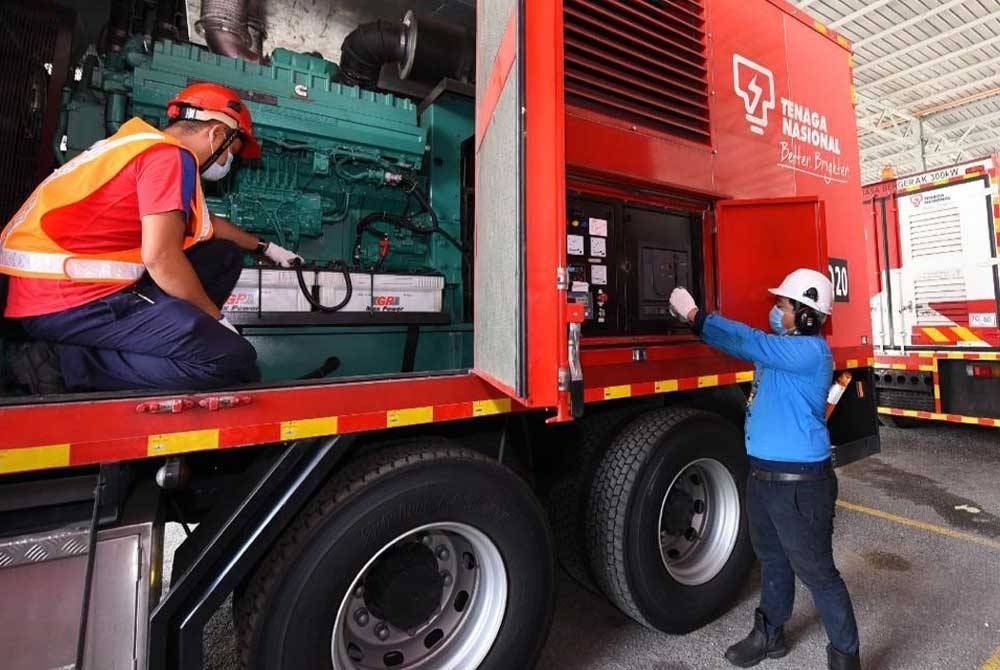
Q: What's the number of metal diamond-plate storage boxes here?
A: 1